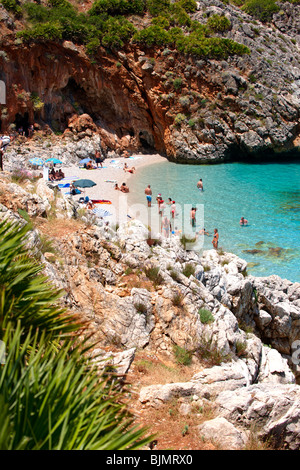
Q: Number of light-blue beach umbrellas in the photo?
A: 3